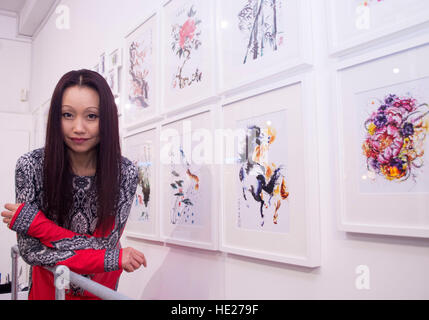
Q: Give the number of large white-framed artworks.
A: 8